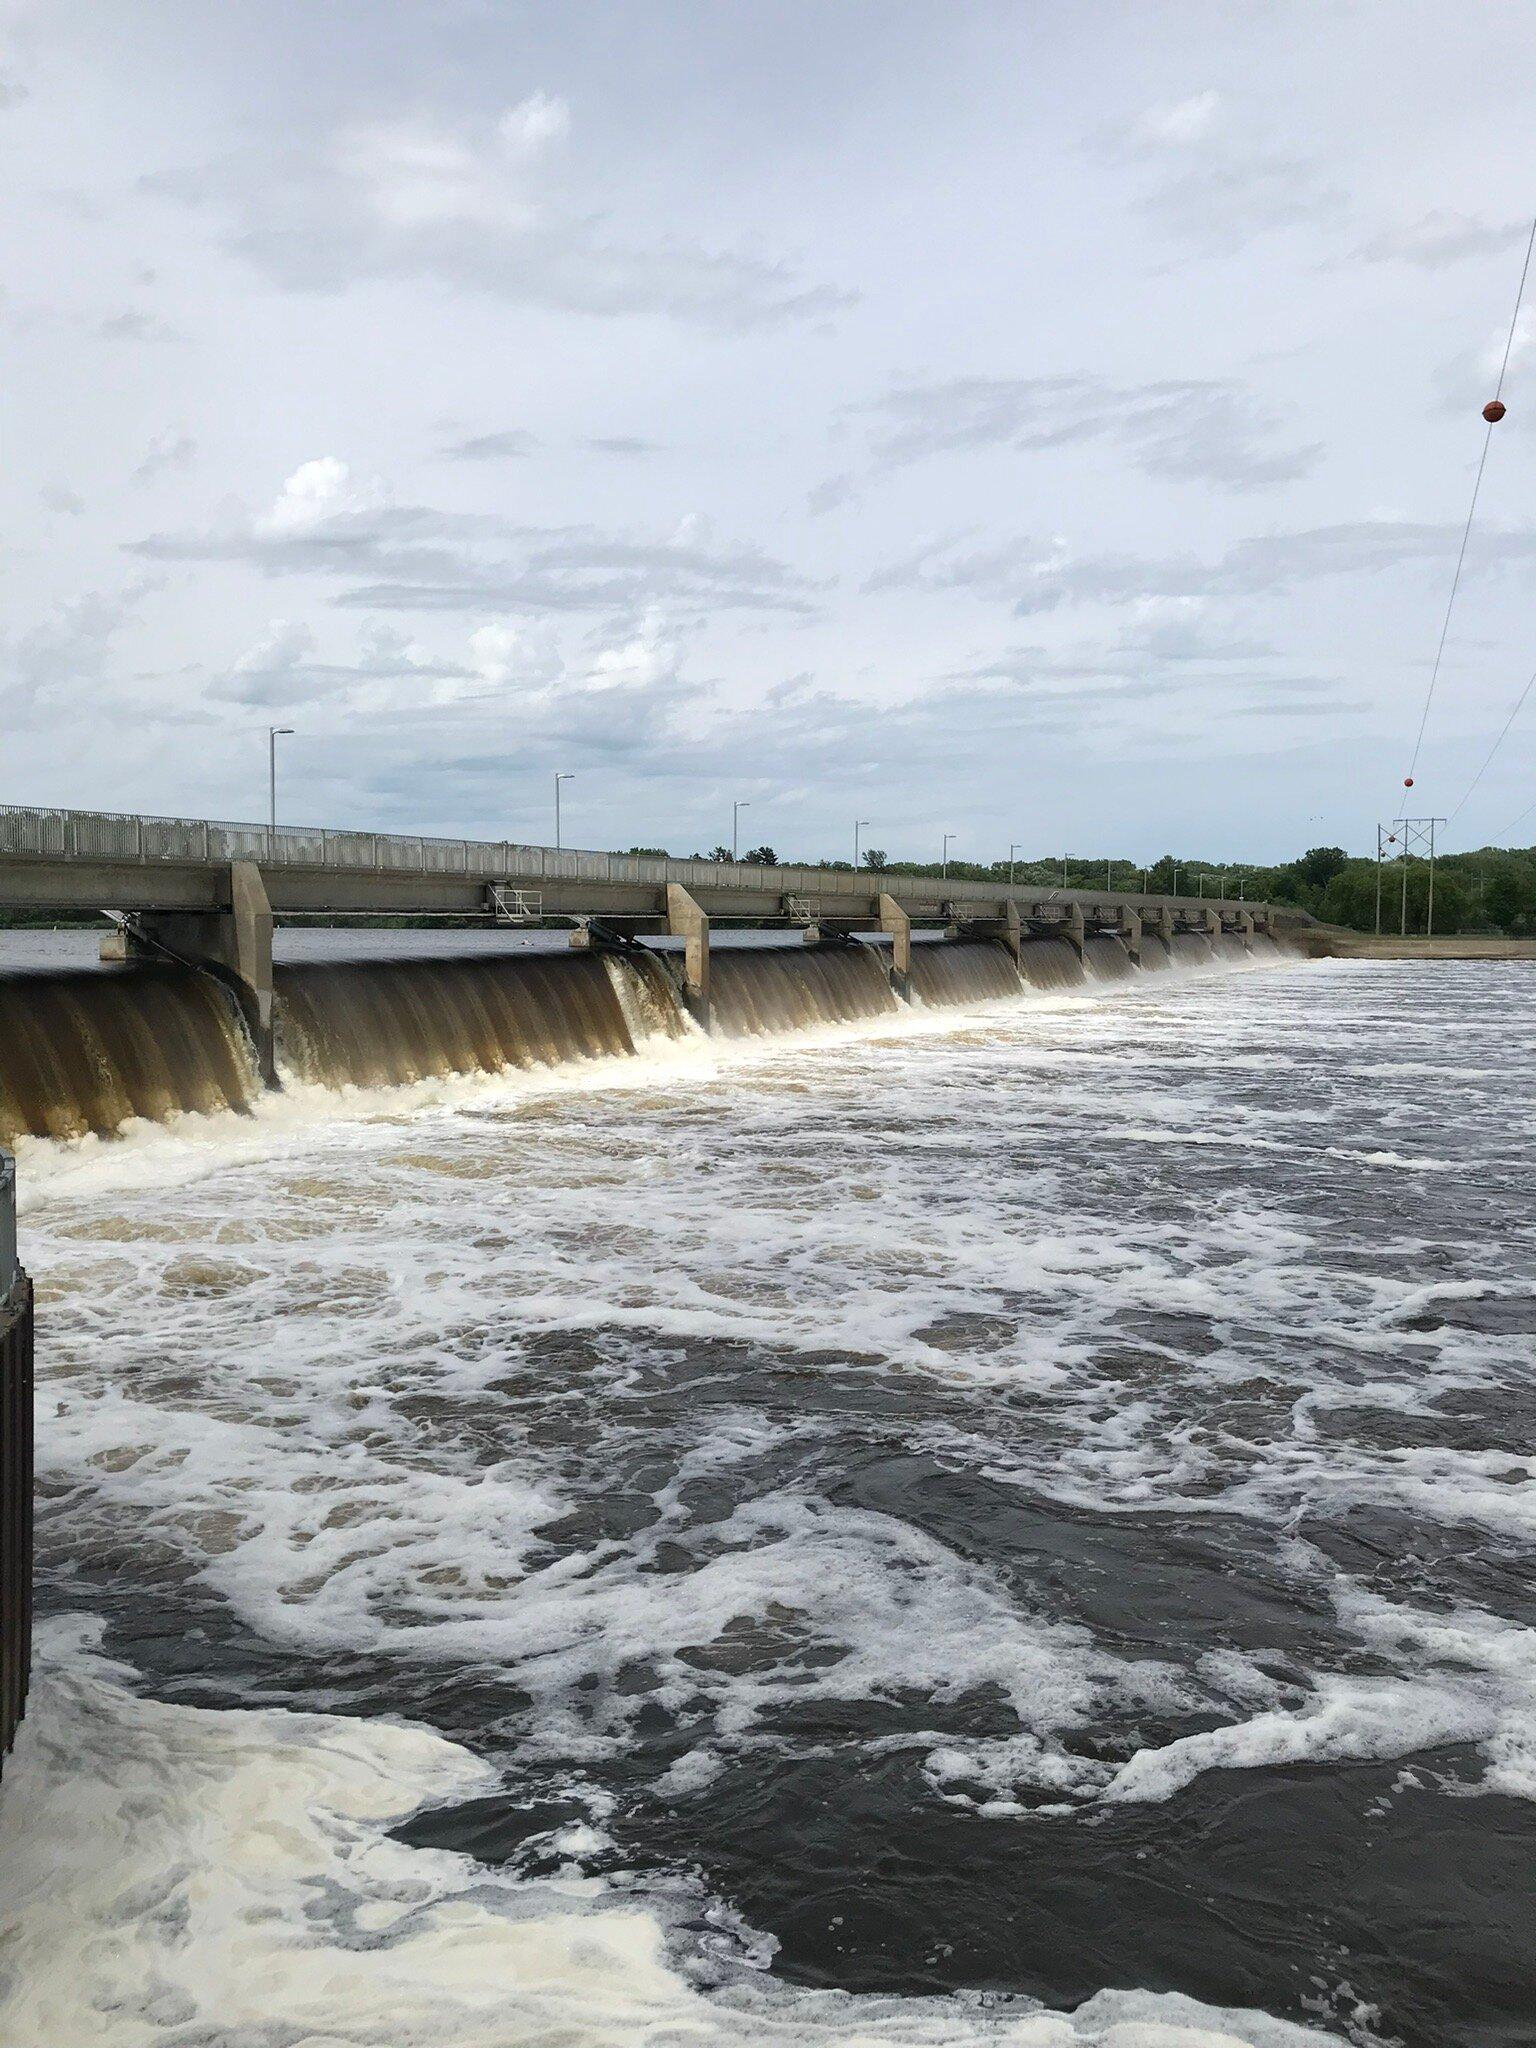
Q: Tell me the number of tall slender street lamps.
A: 13